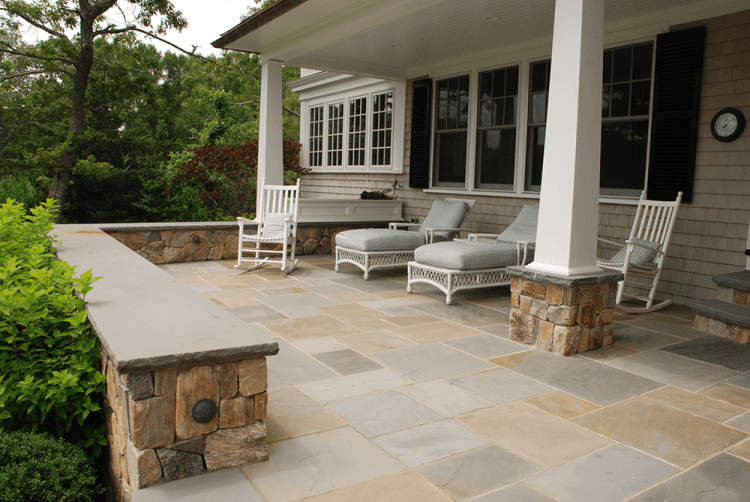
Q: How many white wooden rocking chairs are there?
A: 2